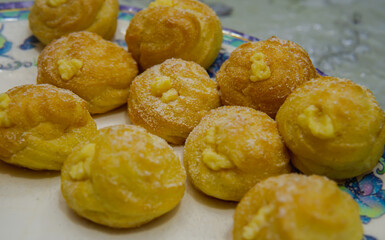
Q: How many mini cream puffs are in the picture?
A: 10